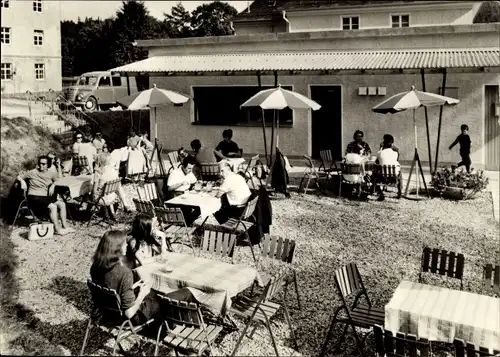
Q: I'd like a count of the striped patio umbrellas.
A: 3